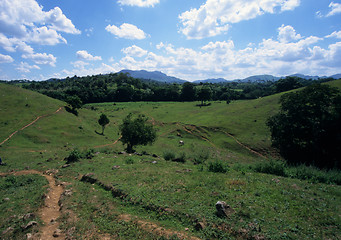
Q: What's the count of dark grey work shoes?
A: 0